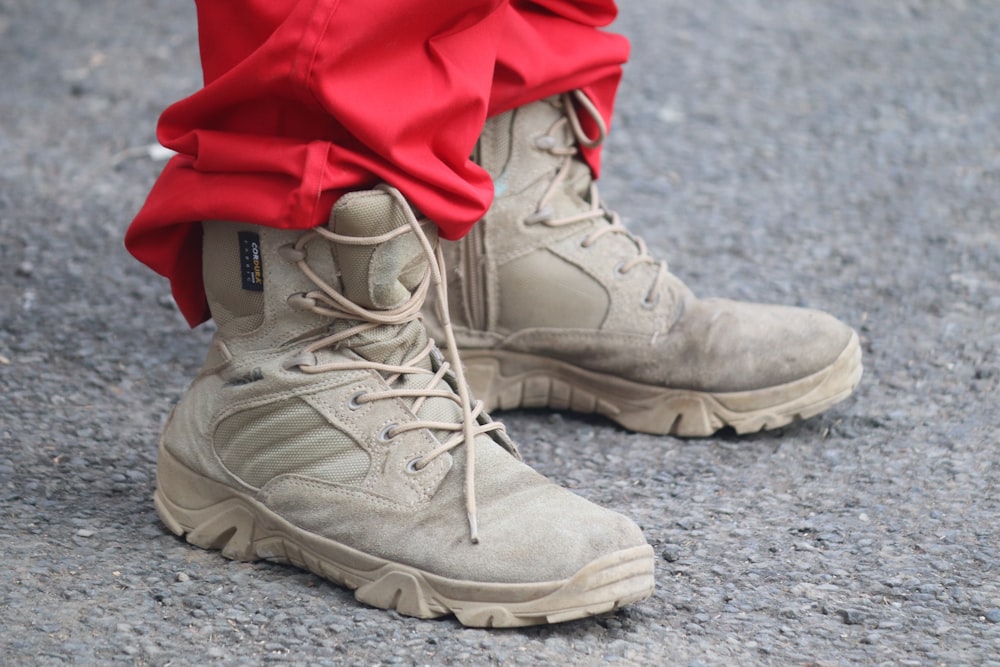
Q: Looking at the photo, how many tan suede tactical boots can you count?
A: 2